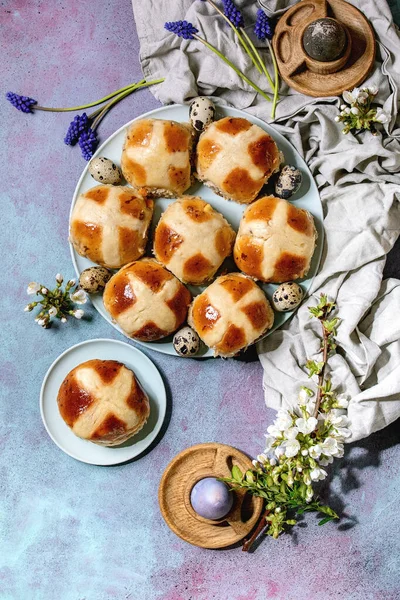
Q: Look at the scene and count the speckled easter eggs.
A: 6